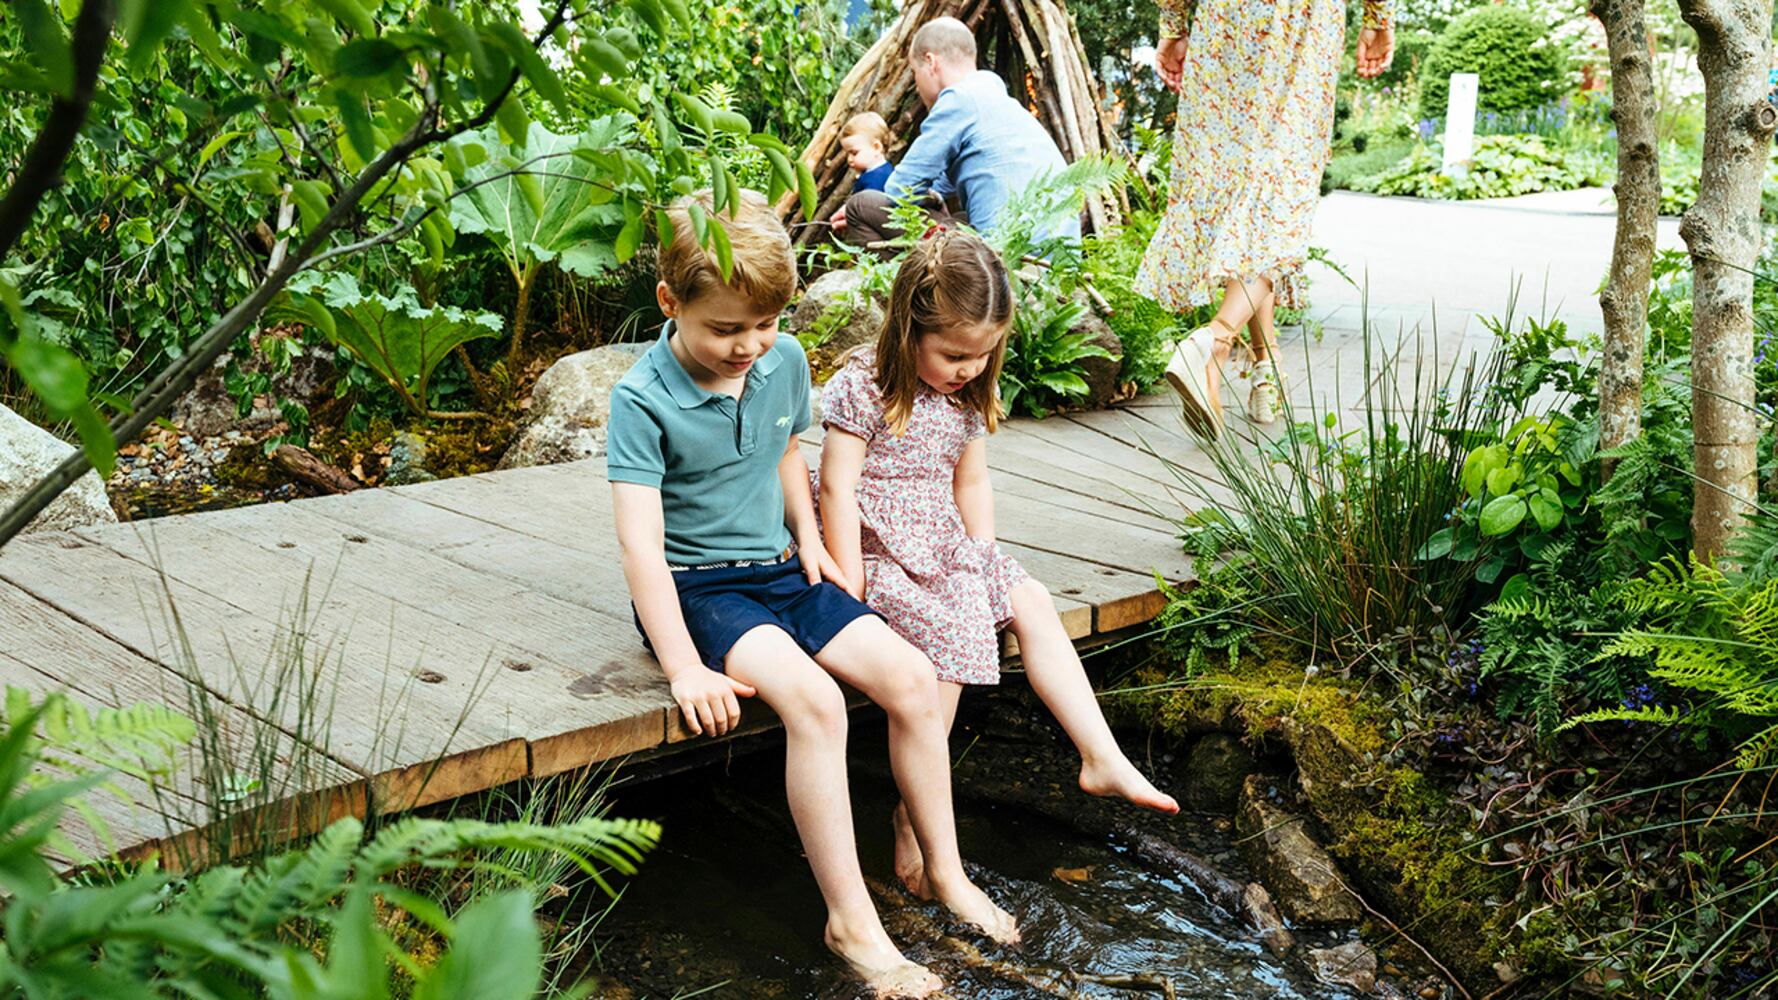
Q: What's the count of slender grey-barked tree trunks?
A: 2